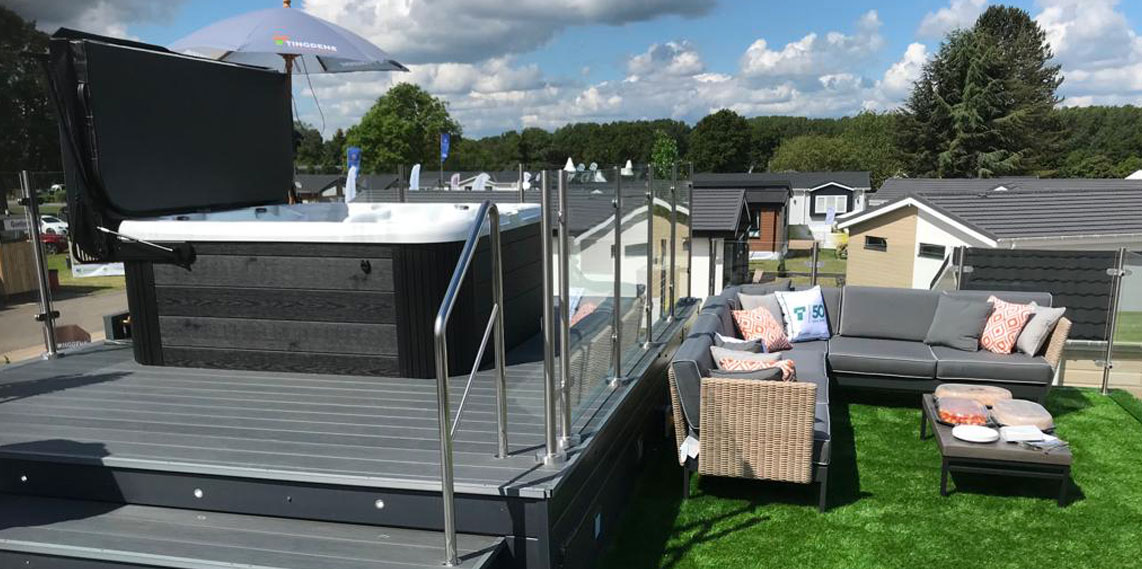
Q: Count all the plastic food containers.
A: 3